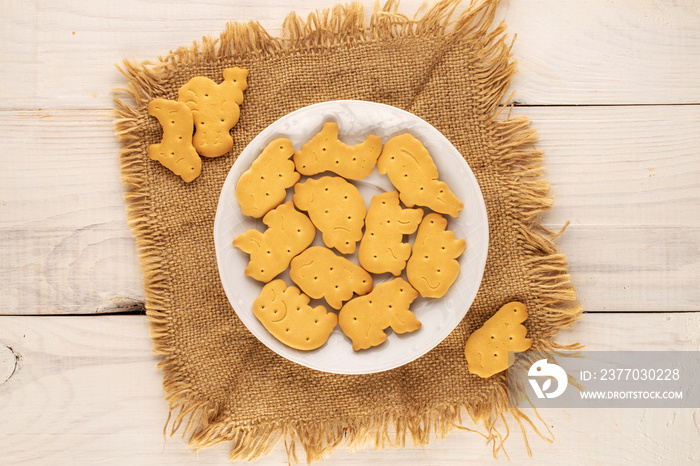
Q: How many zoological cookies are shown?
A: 13